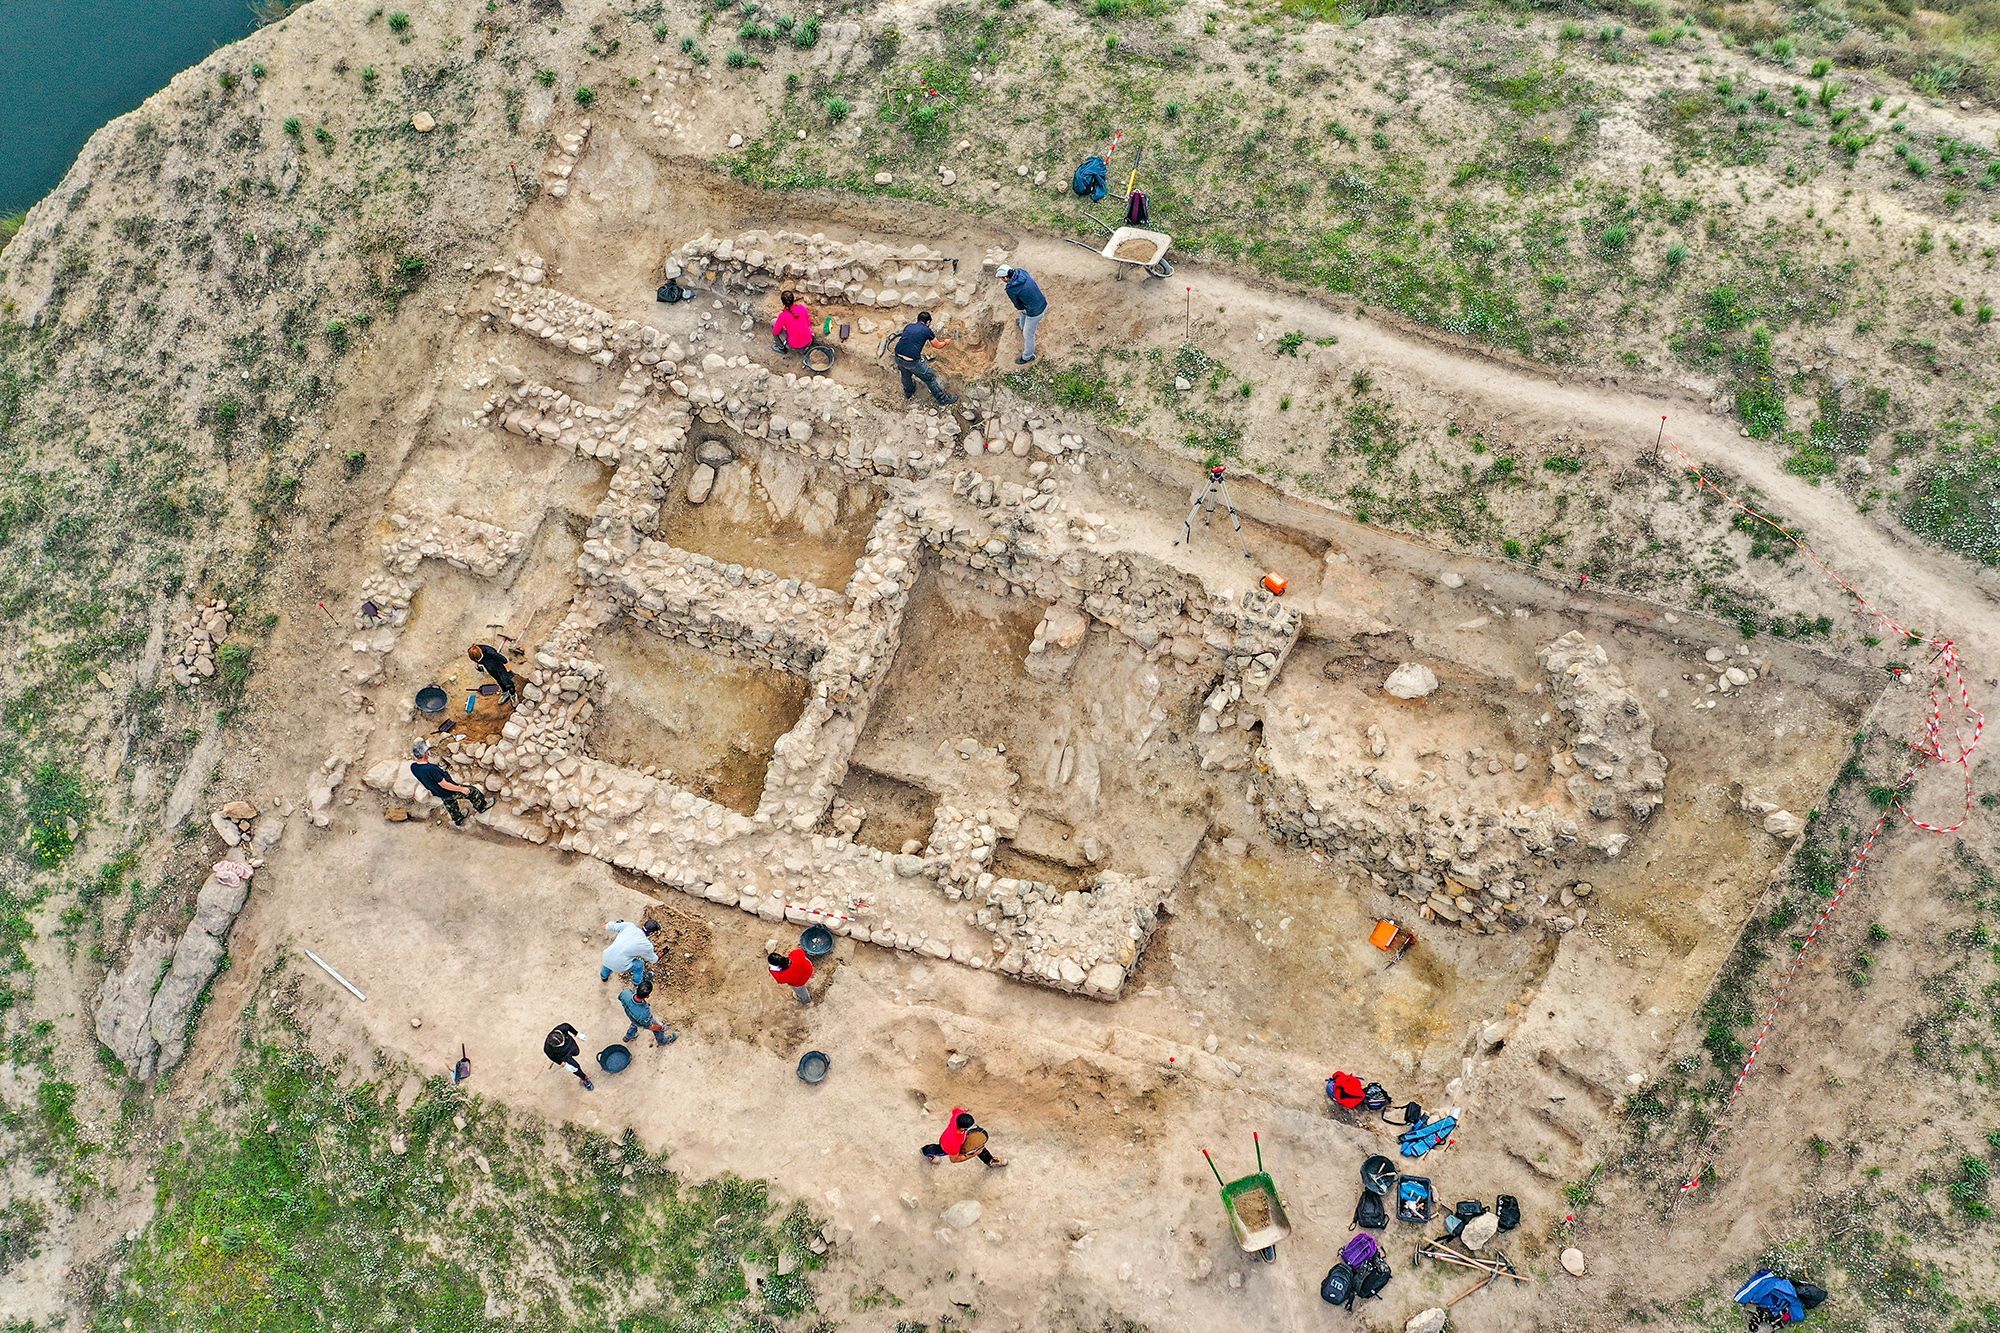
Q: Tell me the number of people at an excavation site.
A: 10